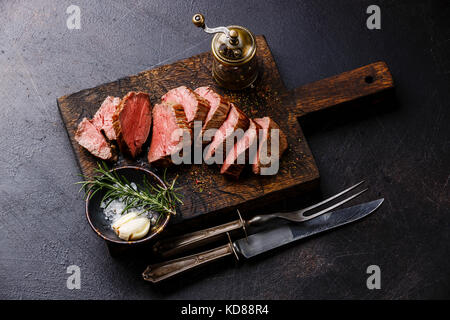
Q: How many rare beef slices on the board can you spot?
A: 9